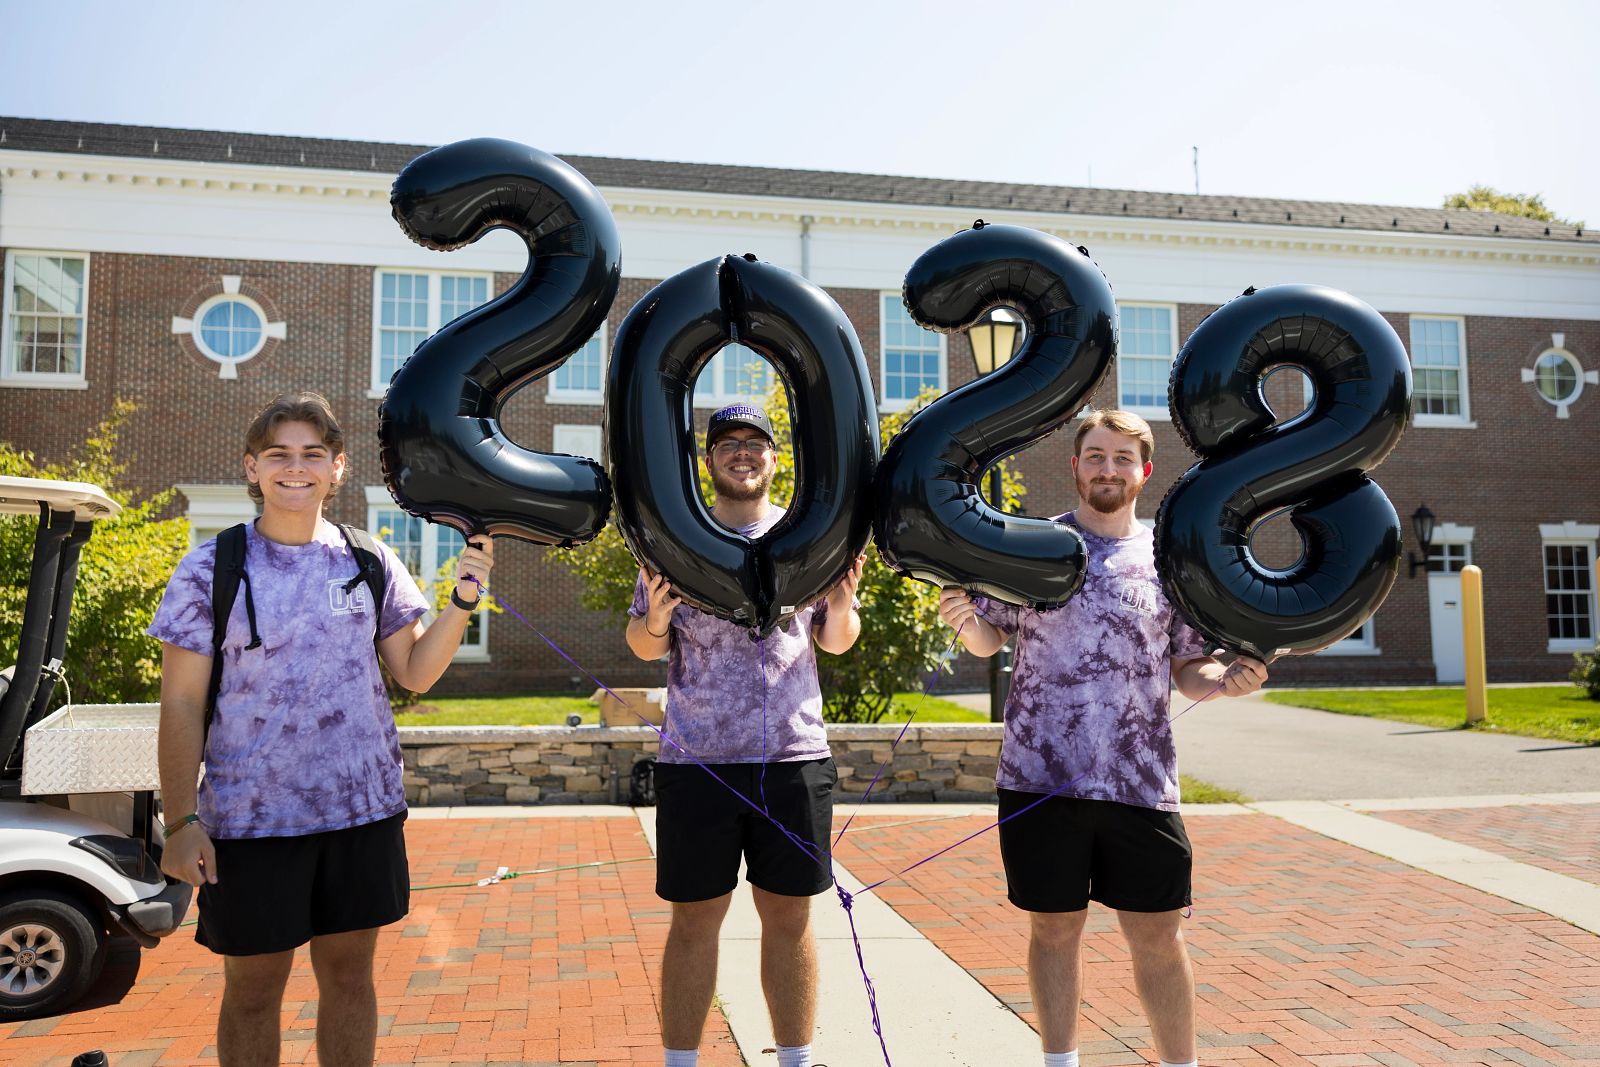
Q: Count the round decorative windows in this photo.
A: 2